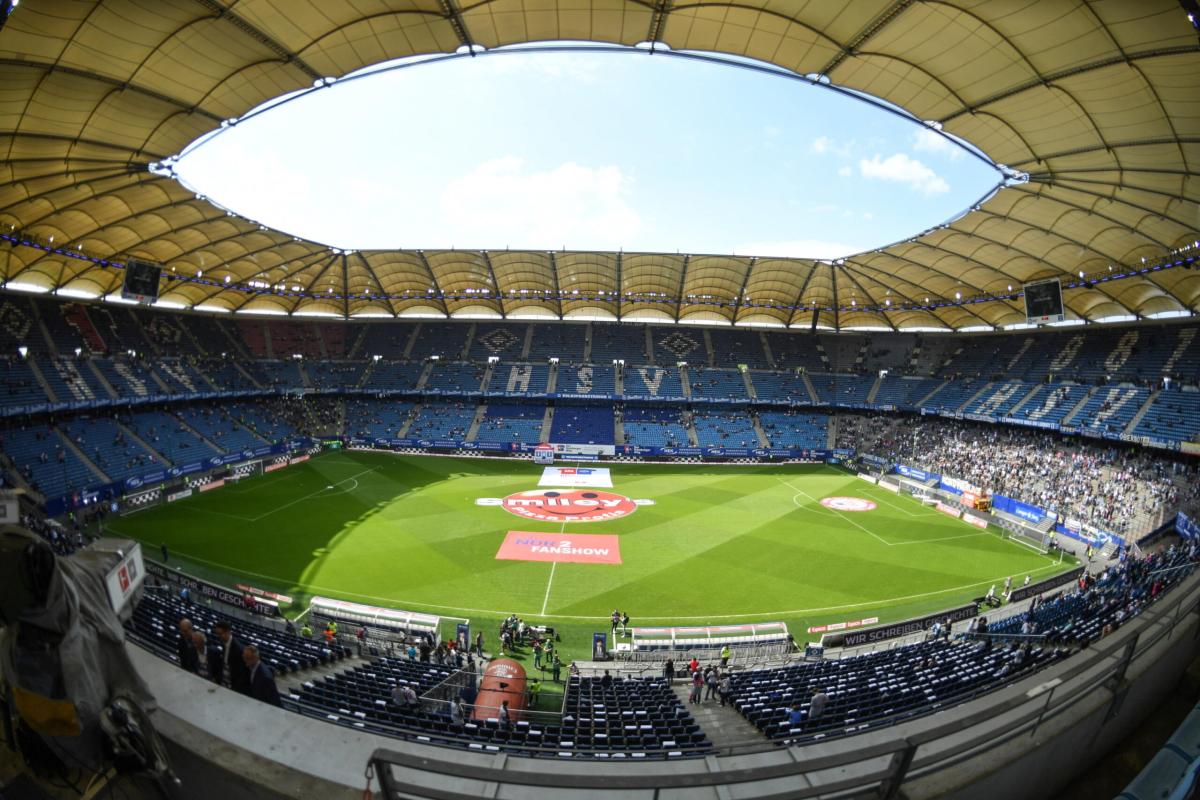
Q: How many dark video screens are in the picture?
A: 2